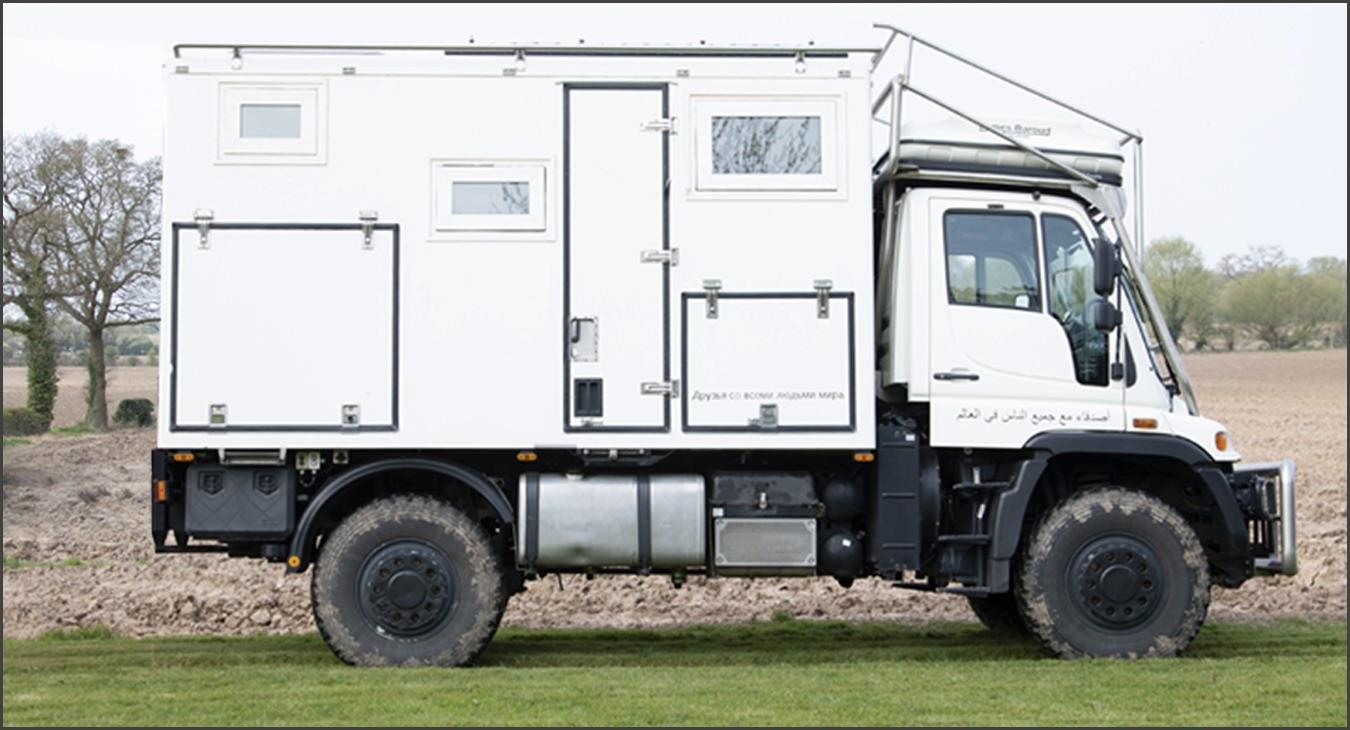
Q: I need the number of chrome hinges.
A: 7